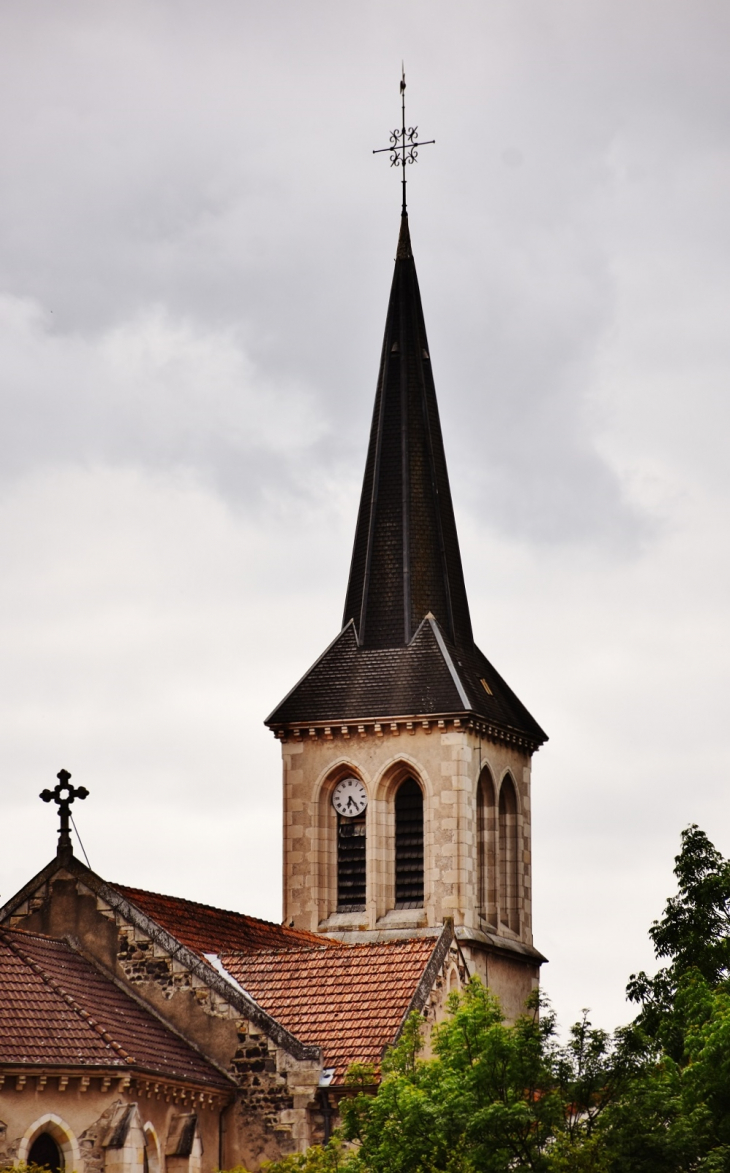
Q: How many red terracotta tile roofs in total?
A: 3